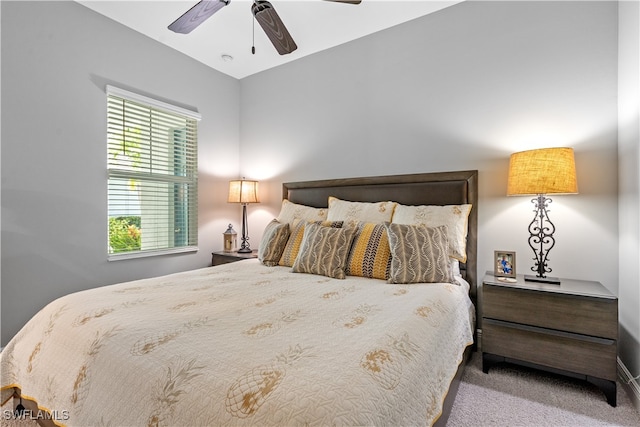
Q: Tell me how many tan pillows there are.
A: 3